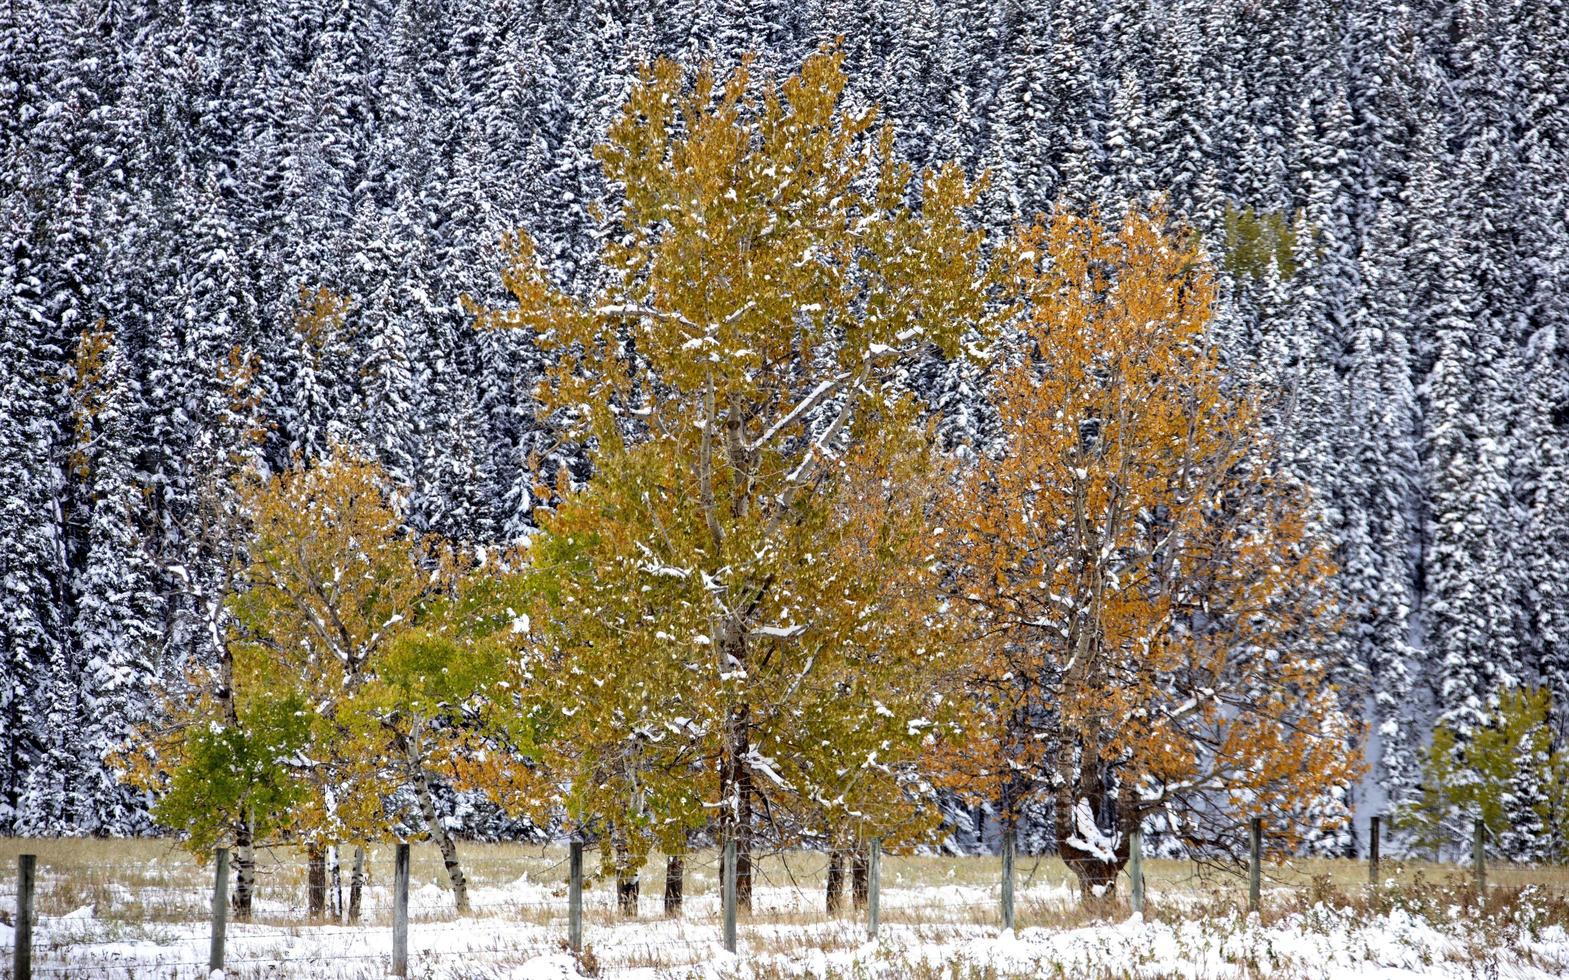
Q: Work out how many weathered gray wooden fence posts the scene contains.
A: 11